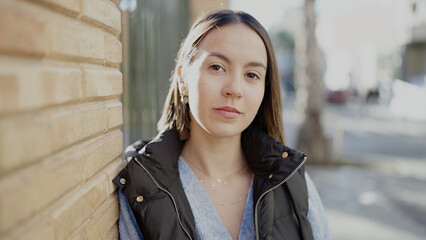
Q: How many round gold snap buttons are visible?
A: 4